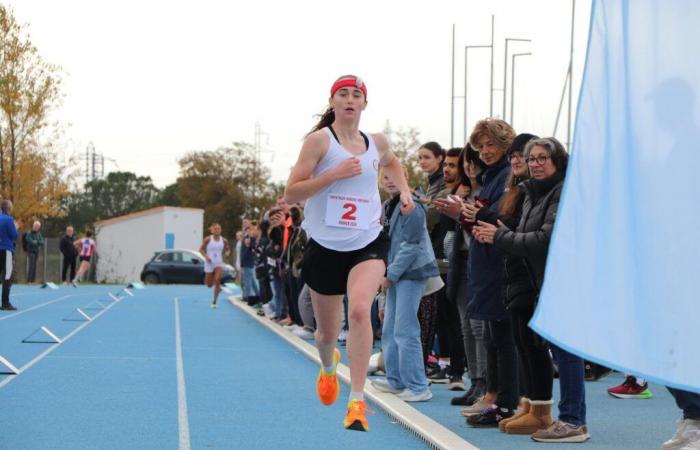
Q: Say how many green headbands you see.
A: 0